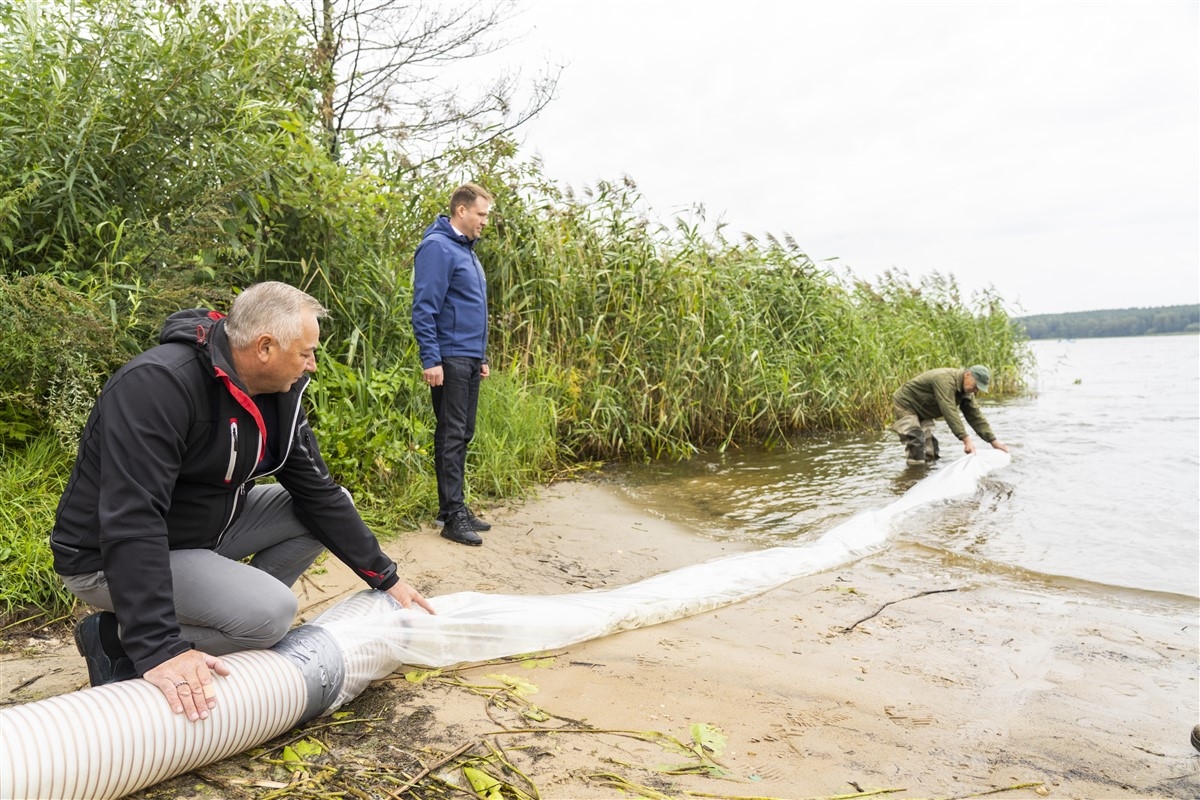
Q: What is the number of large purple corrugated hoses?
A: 0